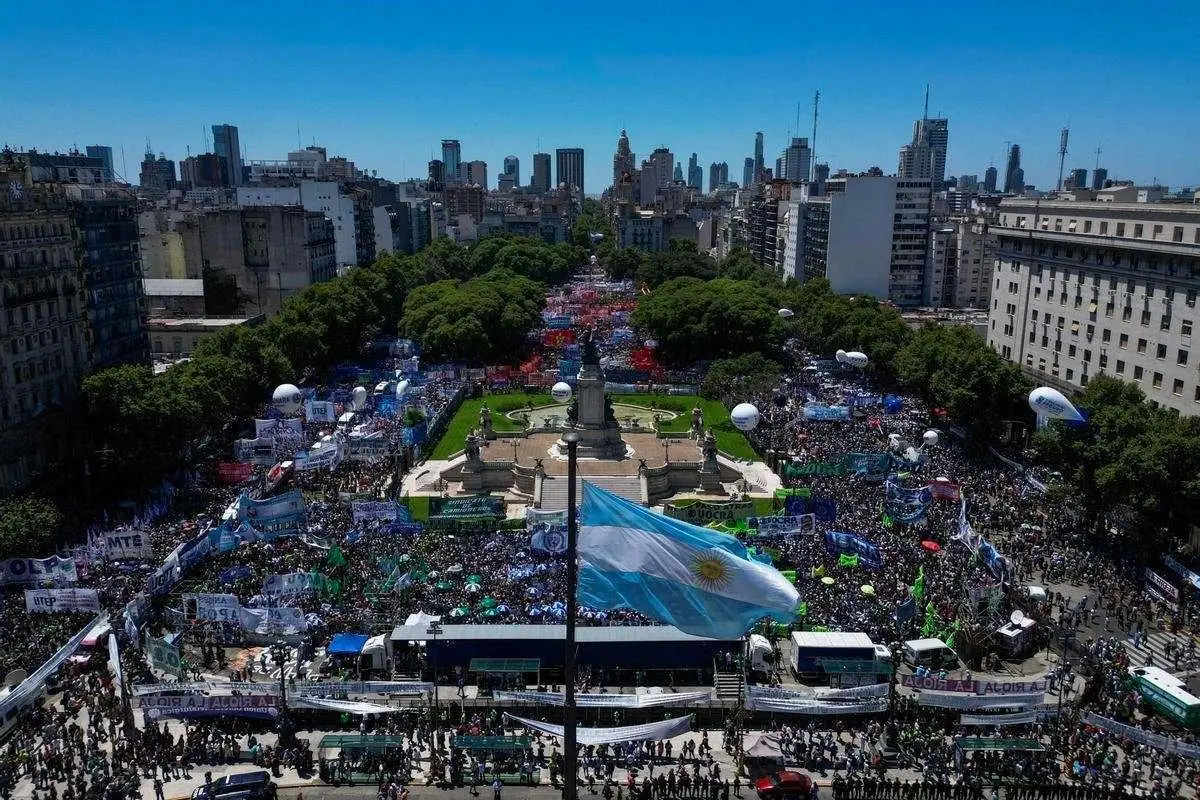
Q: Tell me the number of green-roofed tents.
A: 5